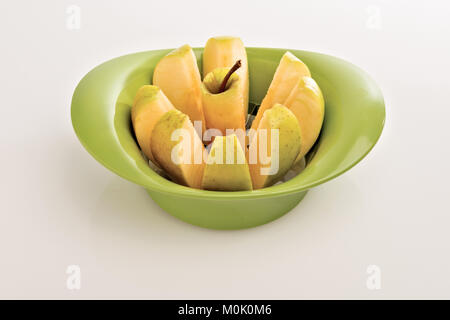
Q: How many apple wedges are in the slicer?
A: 8